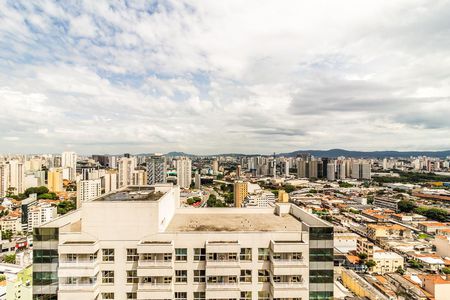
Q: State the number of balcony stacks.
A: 4